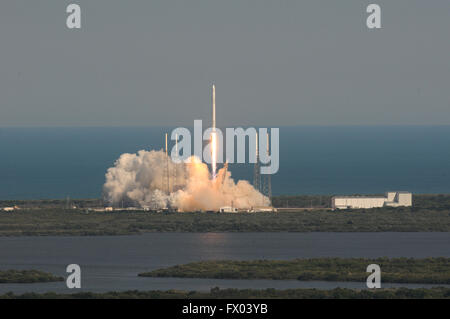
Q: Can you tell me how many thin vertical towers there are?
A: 4